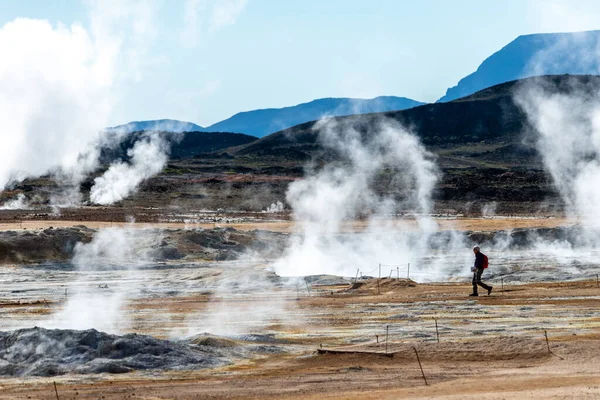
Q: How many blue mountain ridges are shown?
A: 3